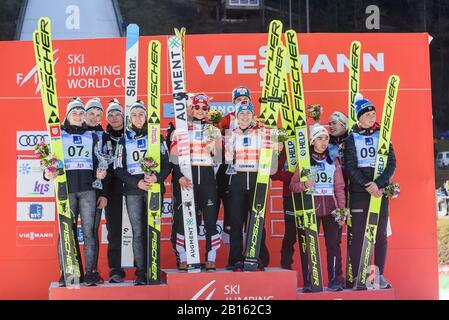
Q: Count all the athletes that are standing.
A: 12